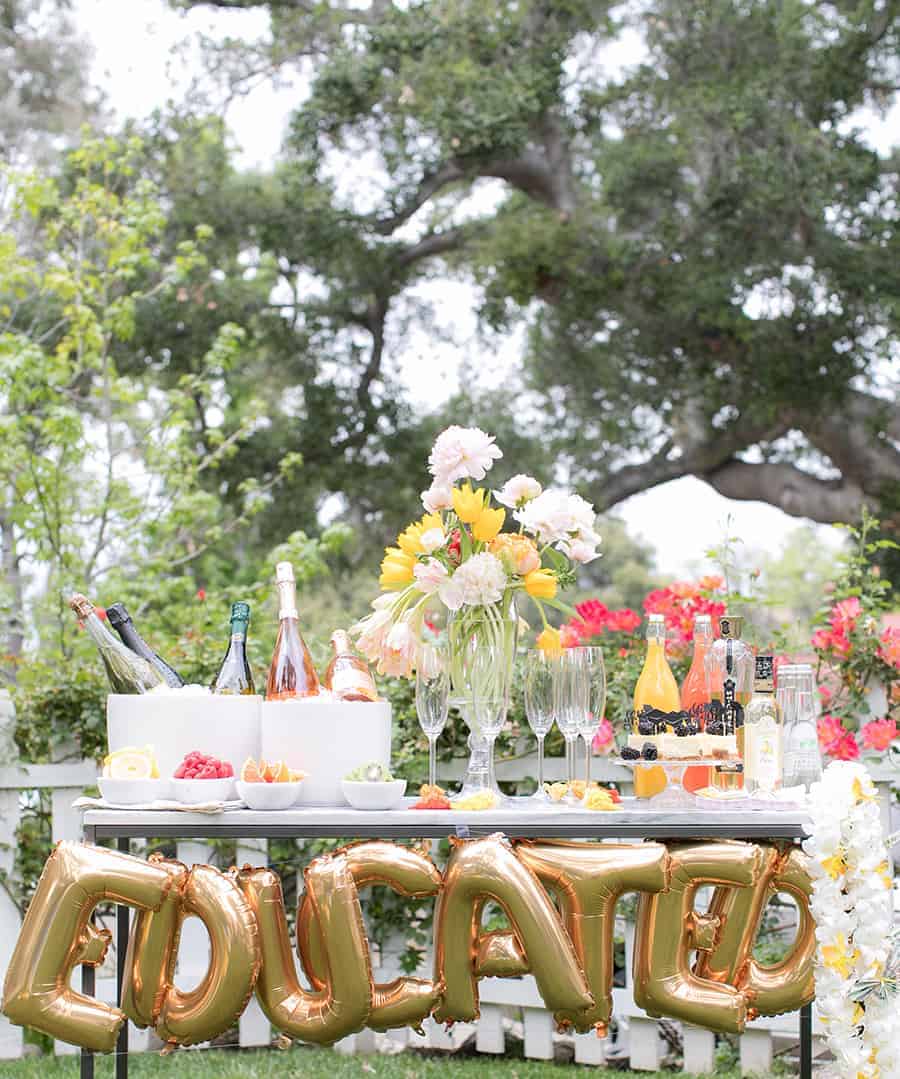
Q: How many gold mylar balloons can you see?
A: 8